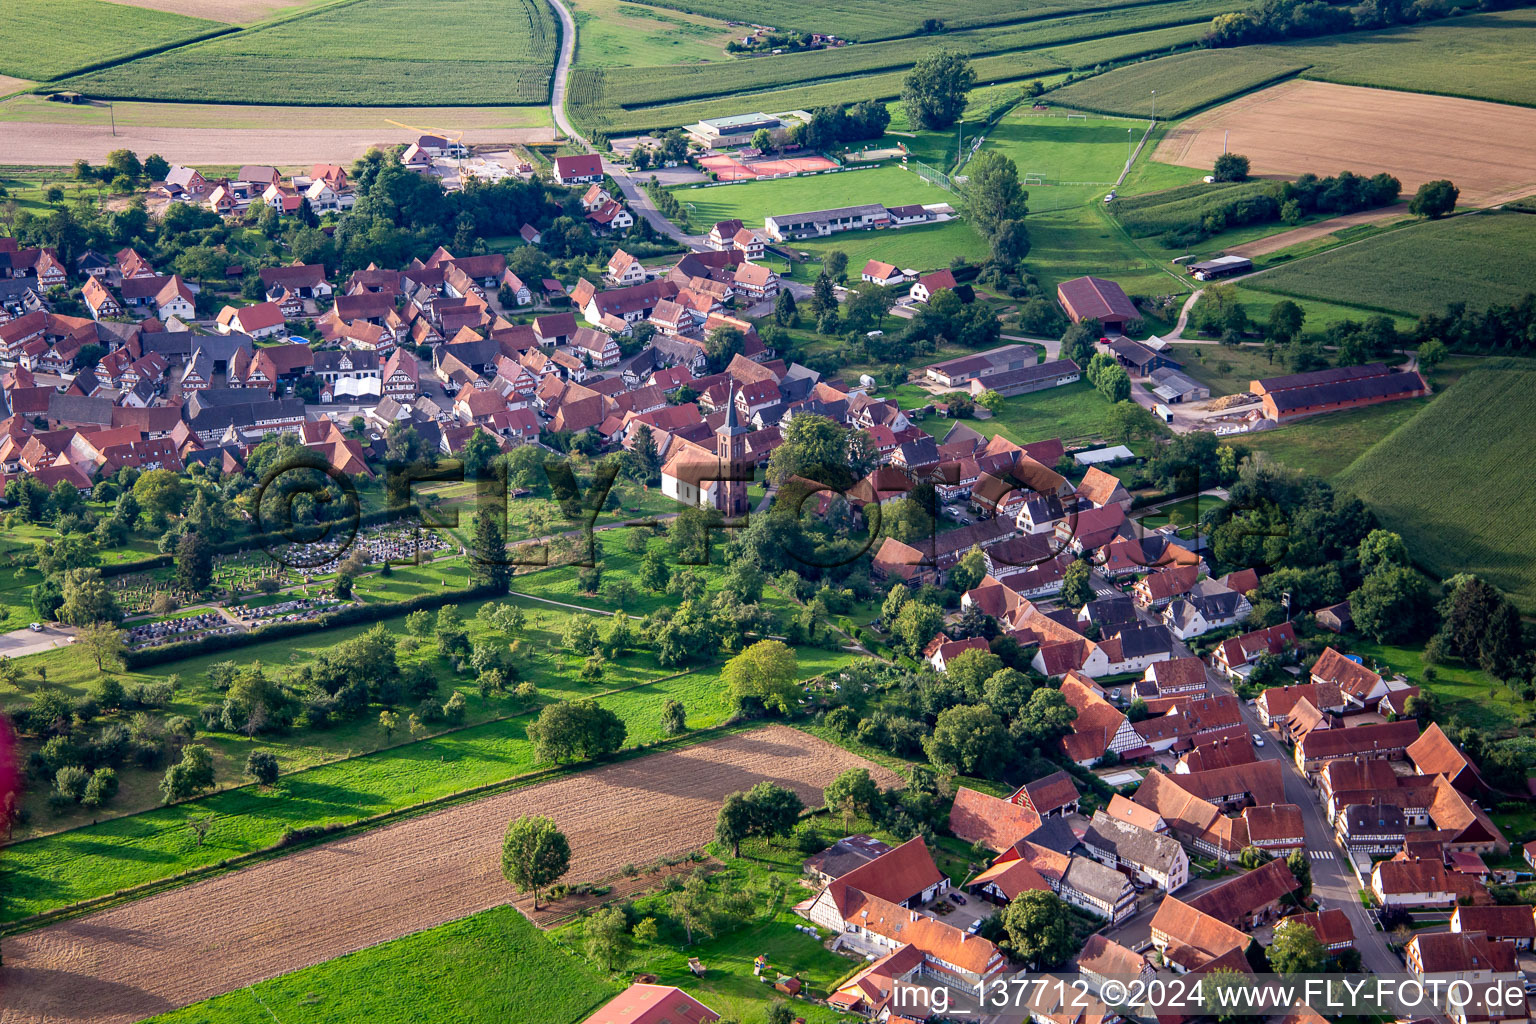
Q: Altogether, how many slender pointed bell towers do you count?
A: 1